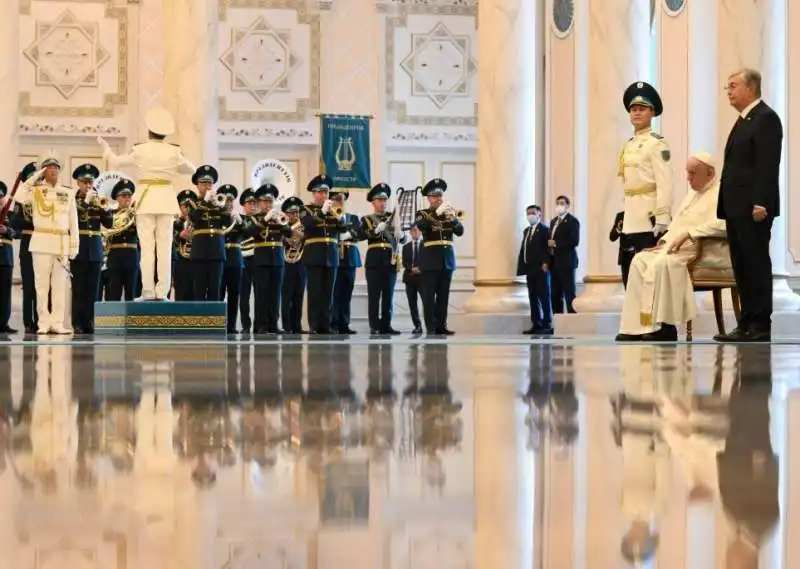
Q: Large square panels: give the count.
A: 3